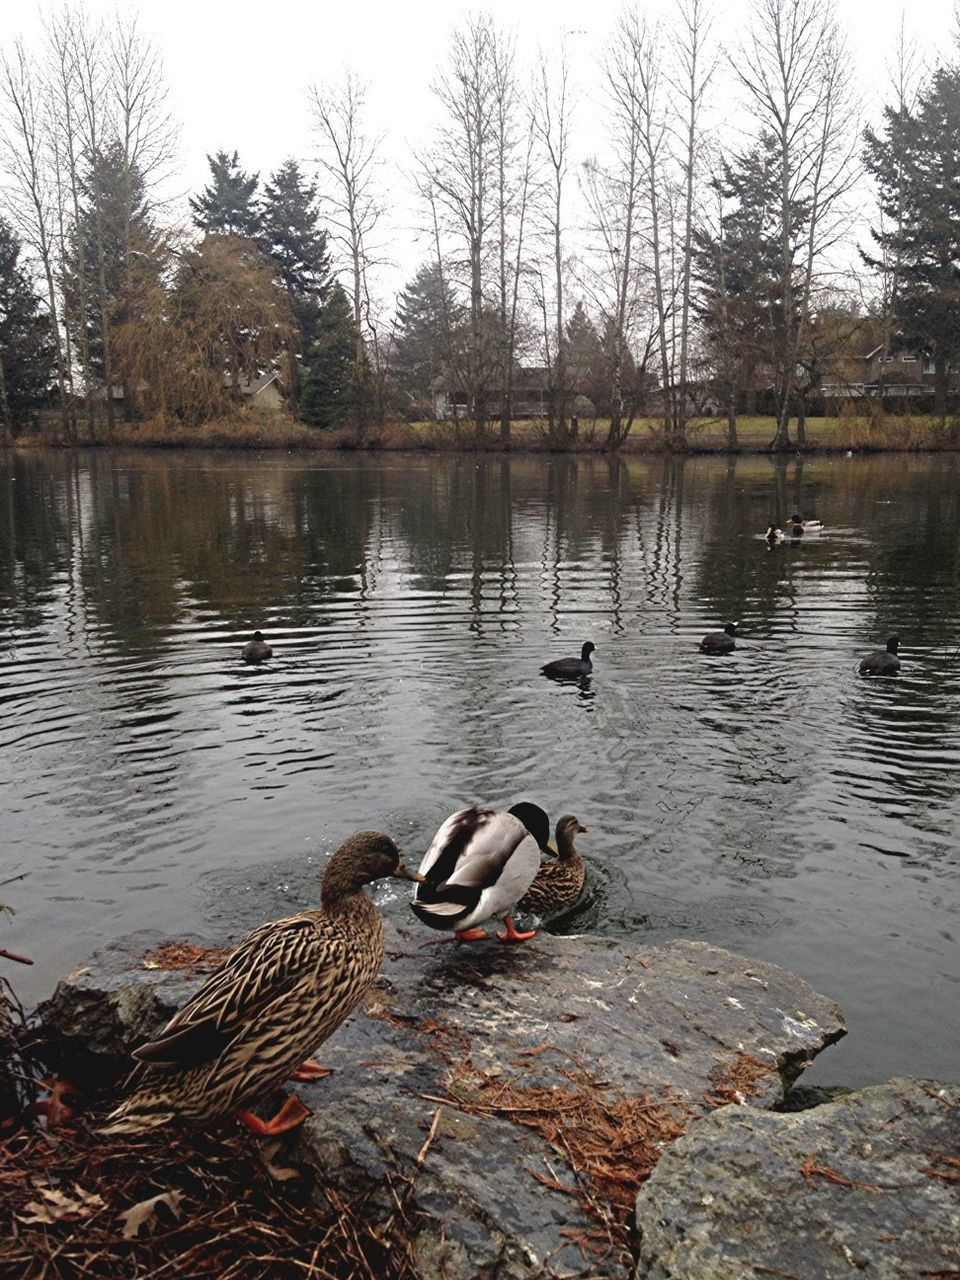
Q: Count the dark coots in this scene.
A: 4